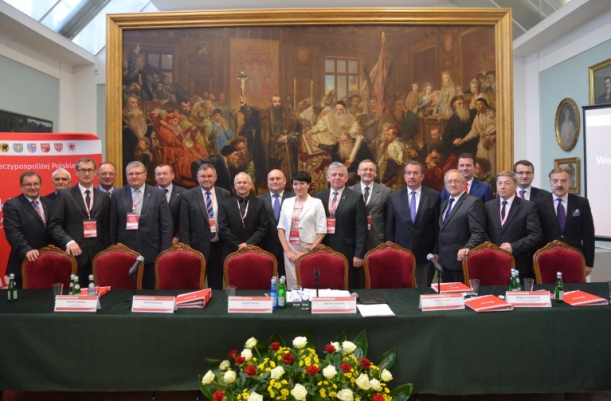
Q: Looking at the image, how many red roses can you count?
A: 11